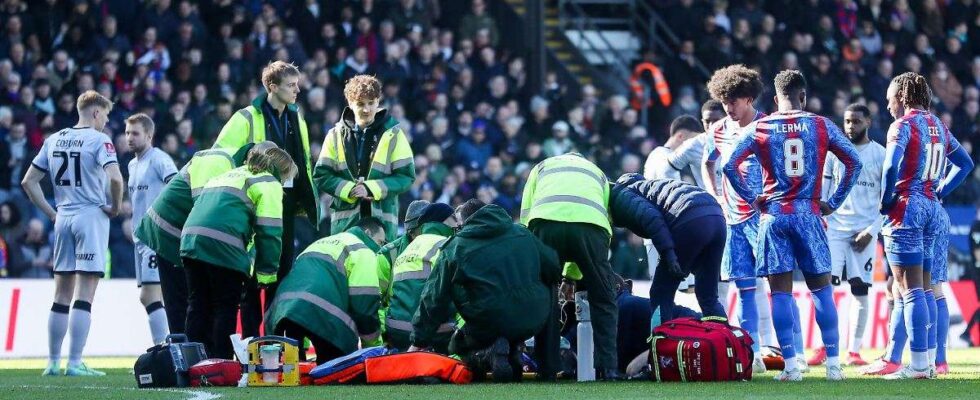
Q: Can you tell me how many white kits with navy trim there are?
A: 5